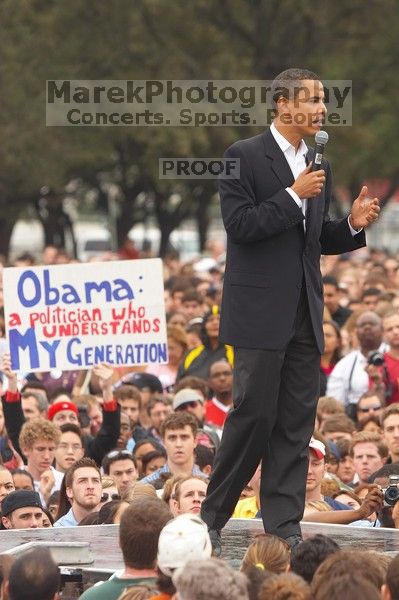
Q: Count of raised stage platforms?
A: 1